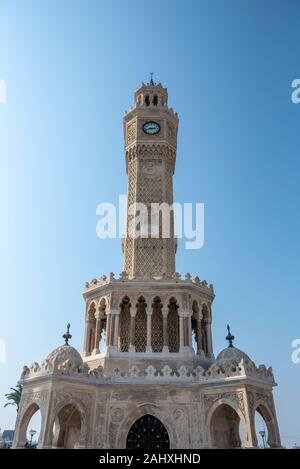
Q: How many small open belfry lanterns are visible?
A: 1